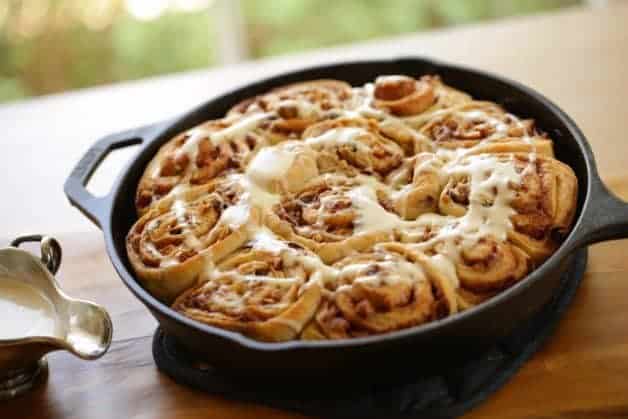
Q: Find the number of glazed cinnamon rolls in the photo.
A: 11